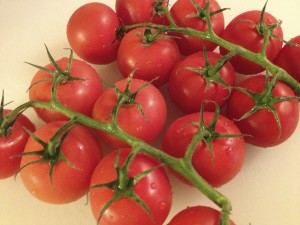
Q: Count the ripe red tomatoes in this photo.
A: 15